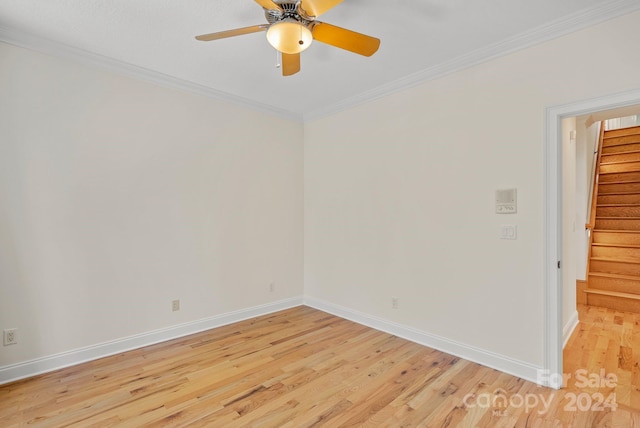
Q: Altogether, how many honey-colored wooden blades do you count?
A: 5